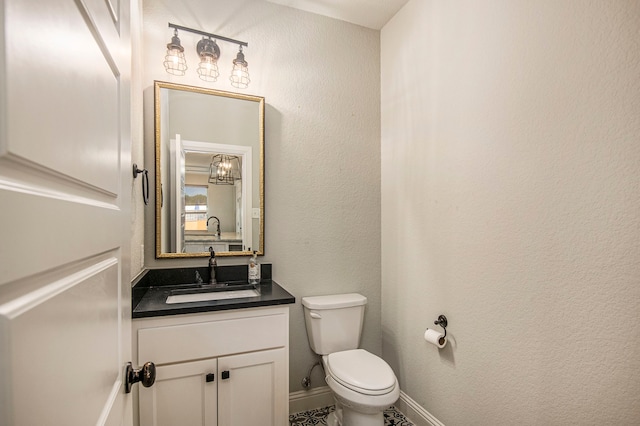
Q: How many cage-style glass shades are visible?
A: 3